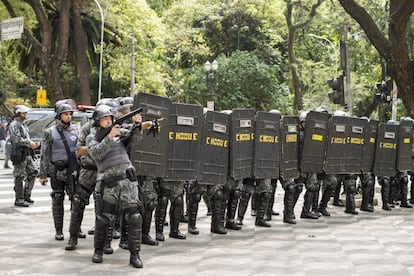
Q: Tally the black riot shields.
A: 12